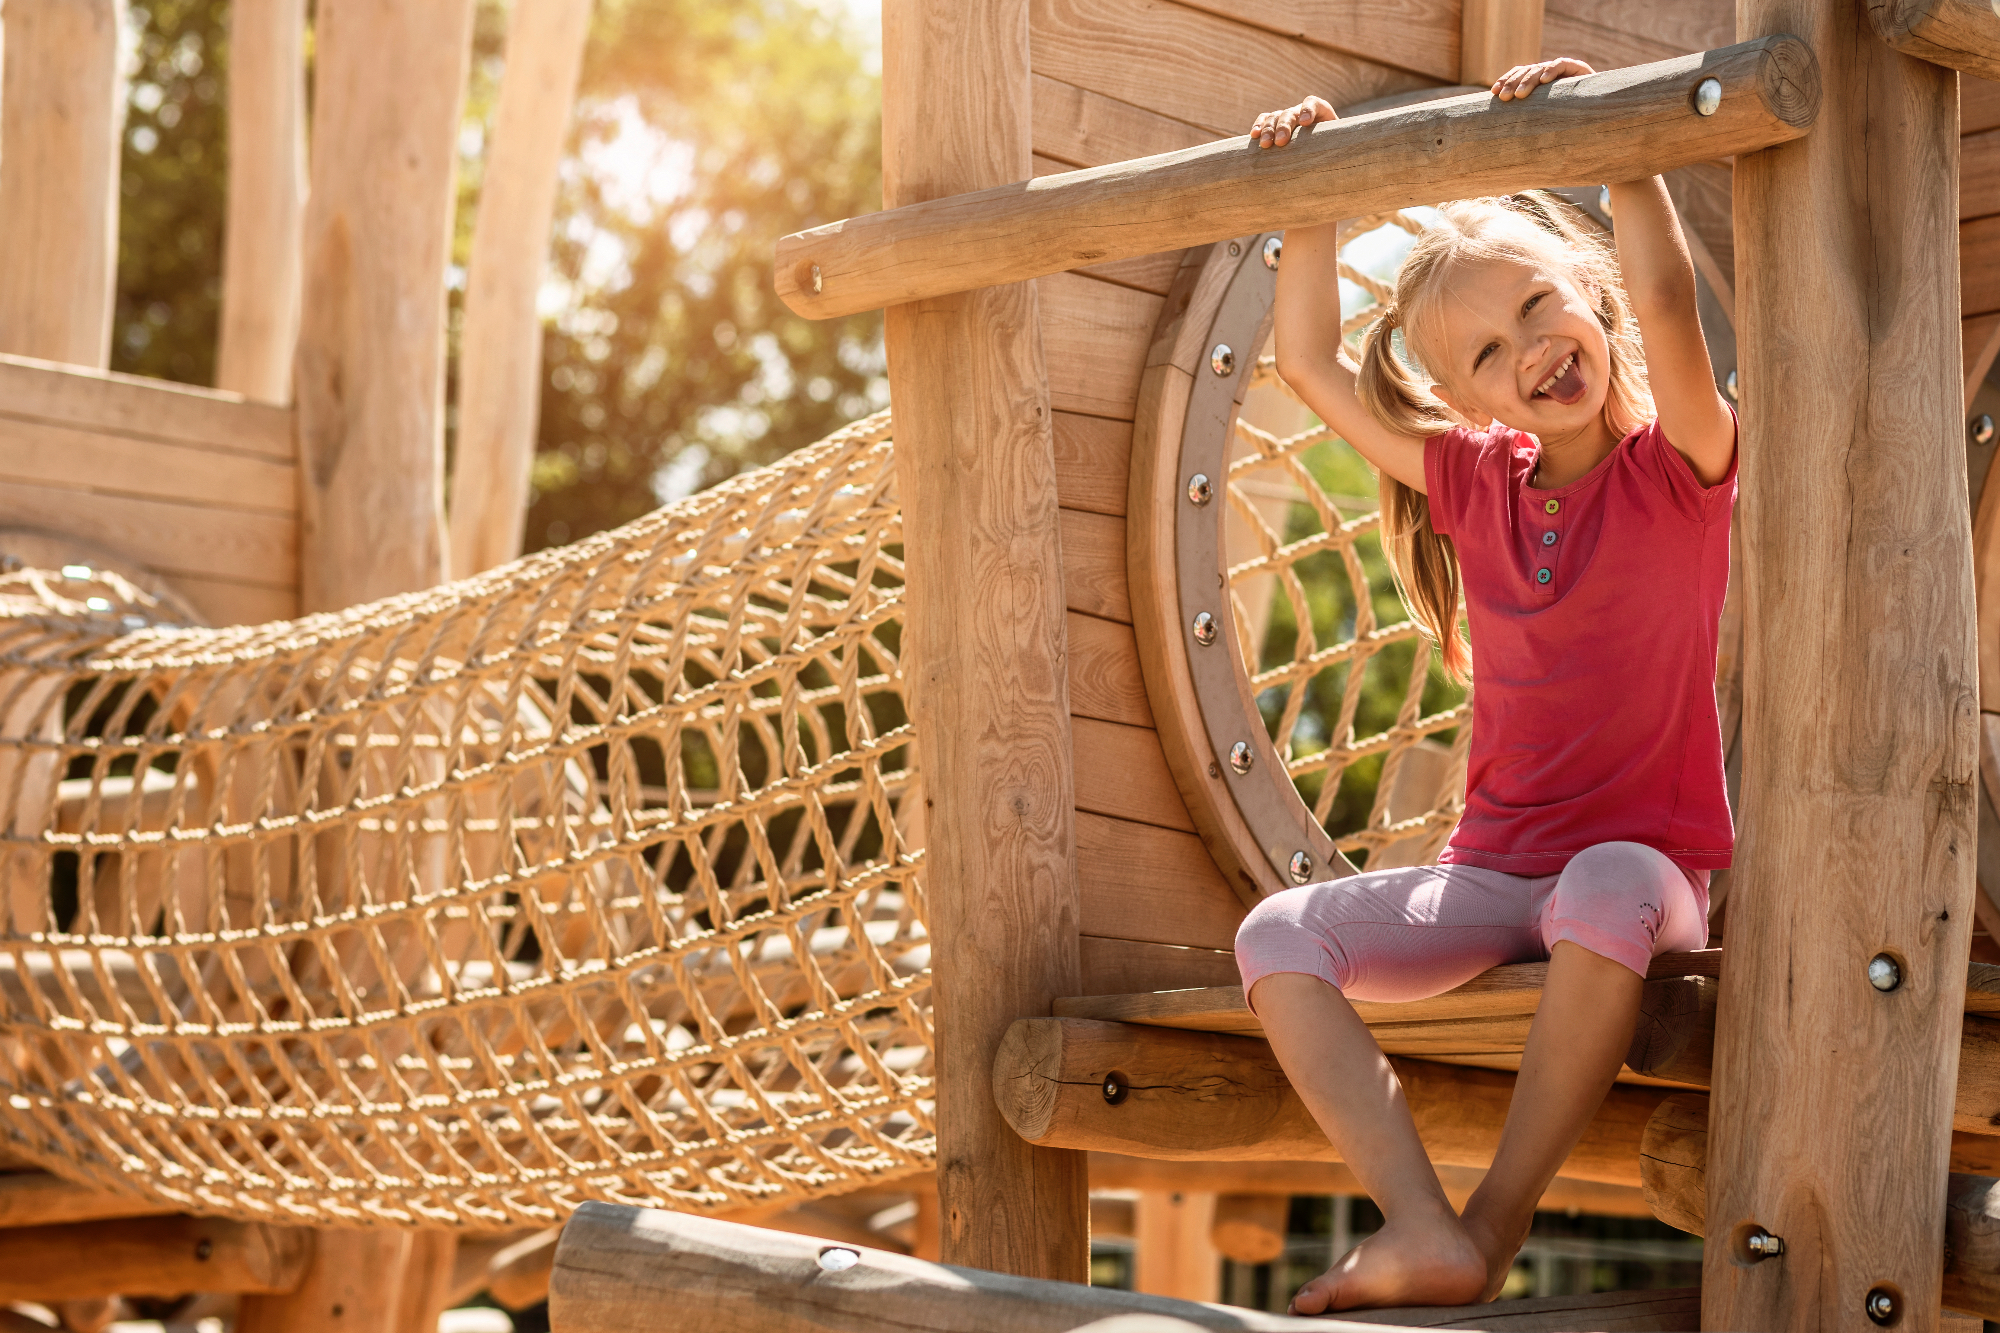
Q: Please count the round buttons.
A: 3